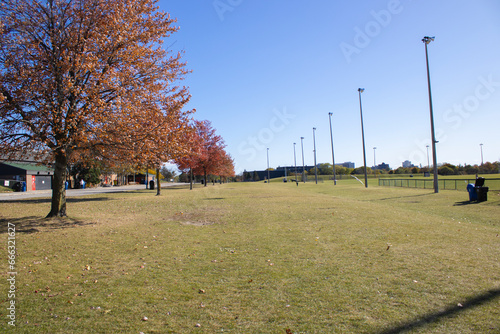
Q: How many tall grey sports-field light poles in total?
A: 10